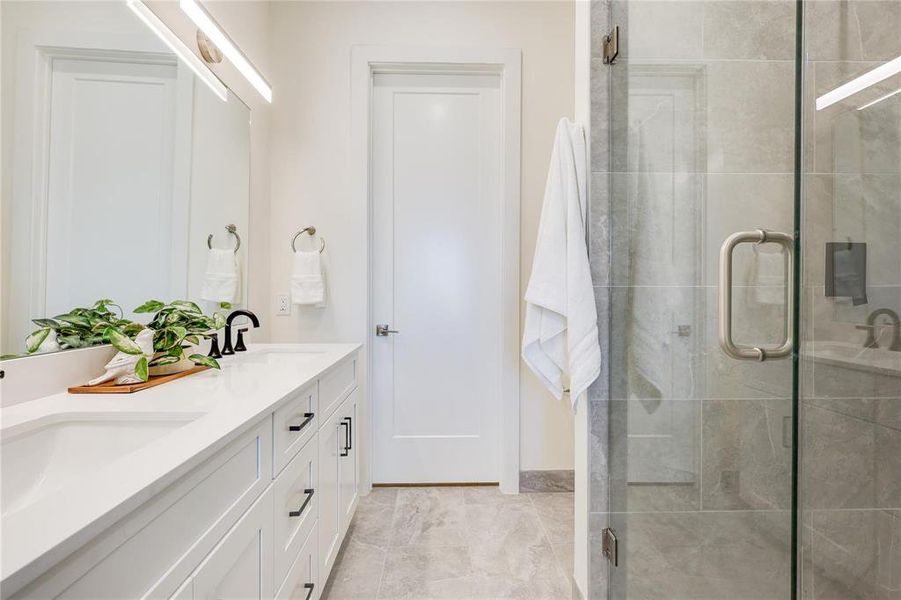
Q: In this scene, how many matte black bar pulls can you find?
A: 5